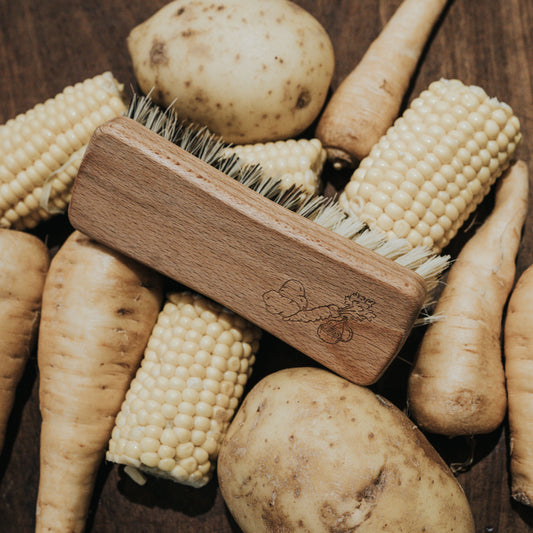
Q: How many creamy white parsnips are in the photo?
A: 5